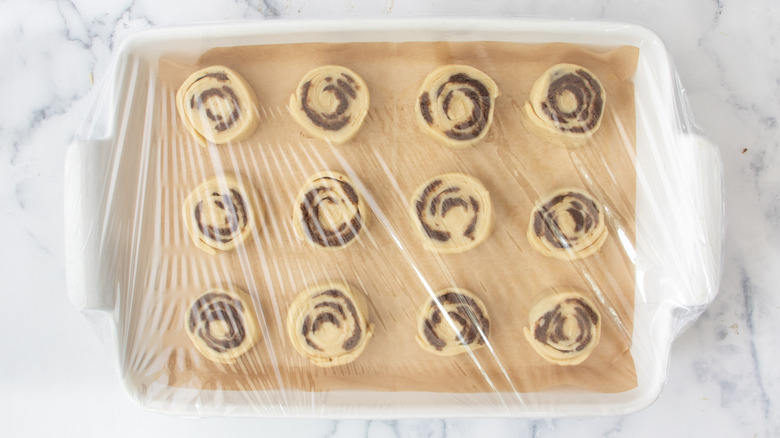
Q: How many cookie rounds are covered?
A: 12